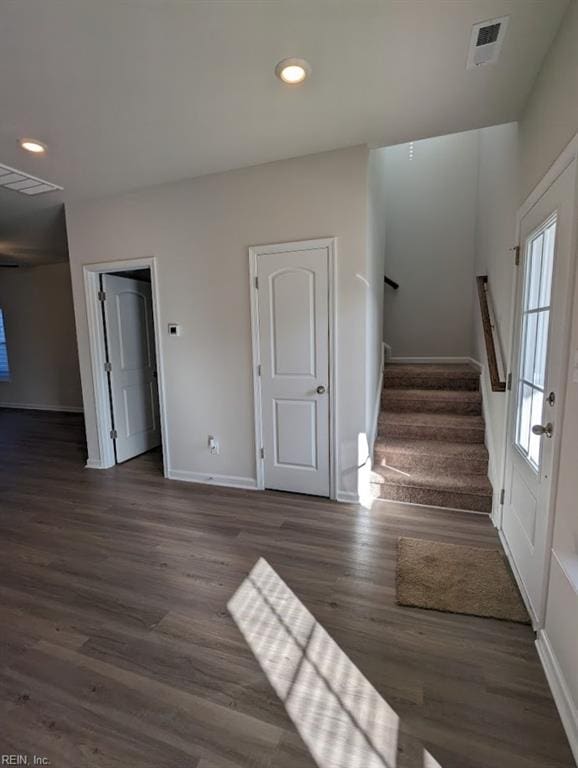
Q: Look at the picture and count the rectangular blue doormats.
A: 0